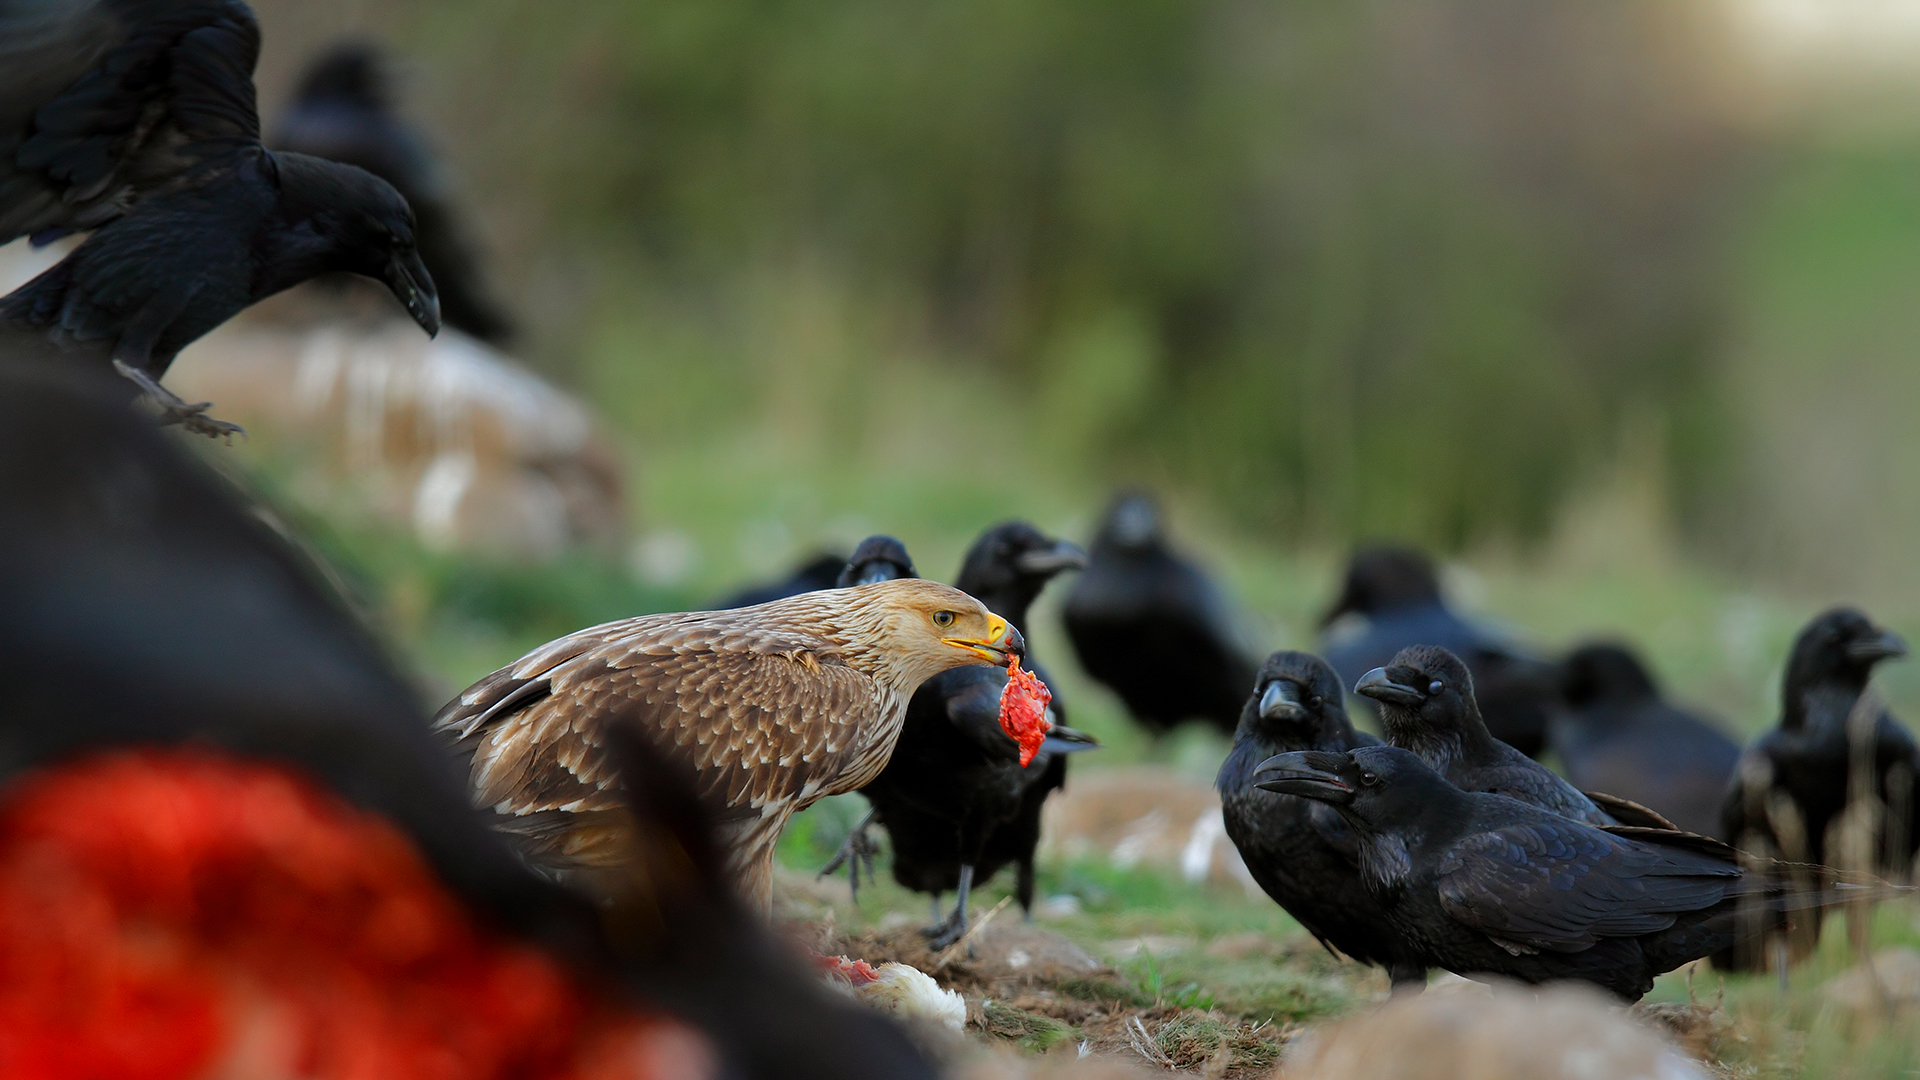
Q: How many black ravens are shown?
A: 12